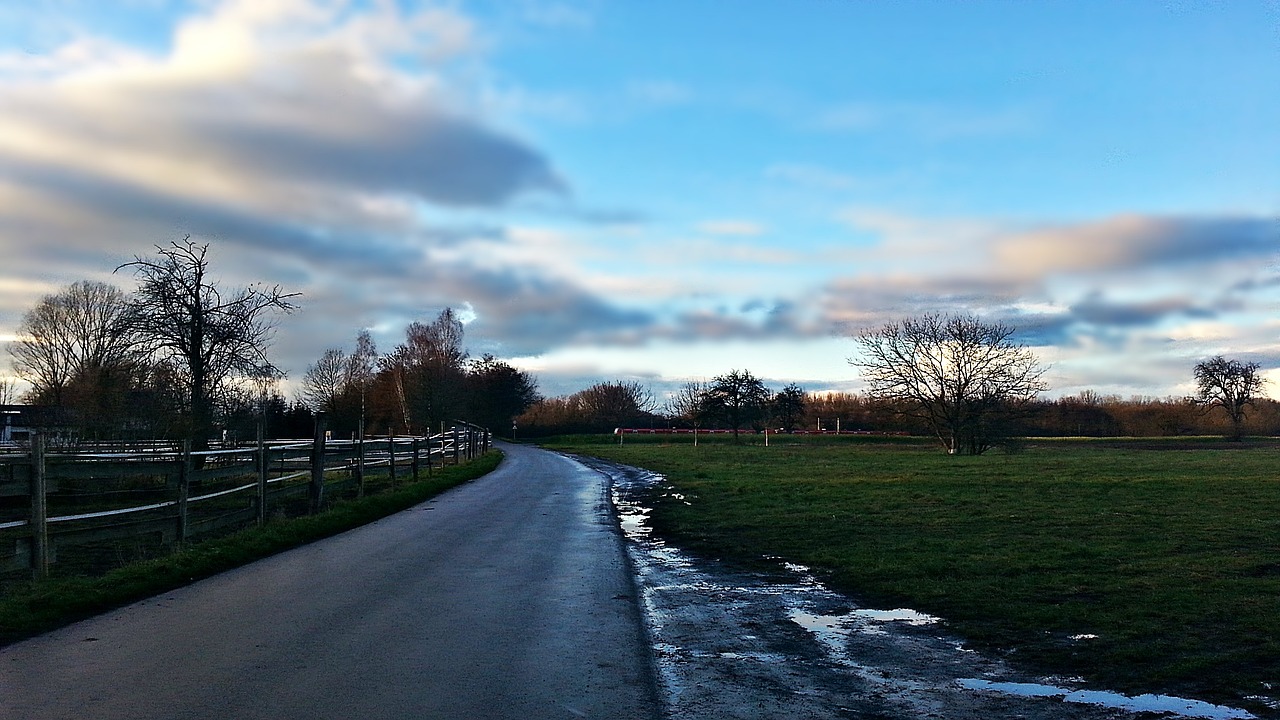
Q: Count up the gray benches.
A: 0